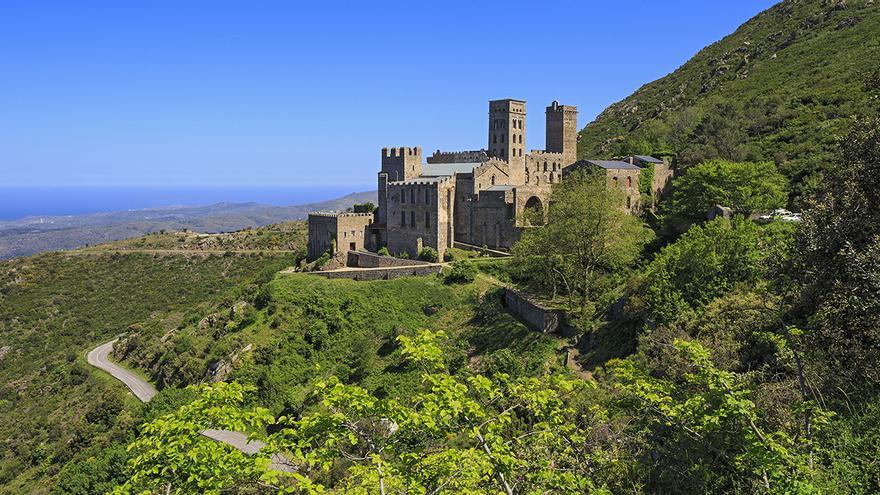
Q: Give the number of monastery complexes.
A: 1